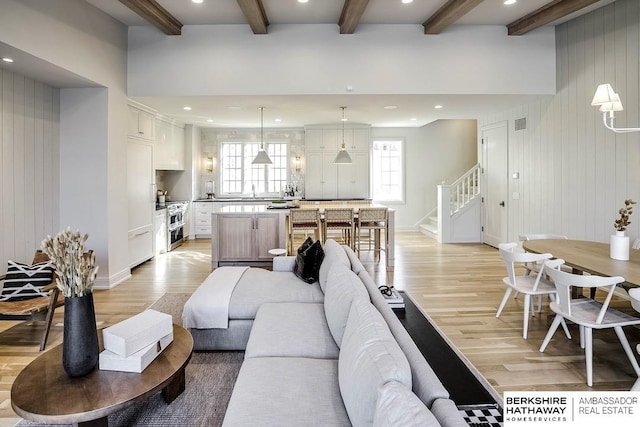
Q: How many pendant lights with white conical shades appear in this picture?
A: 2